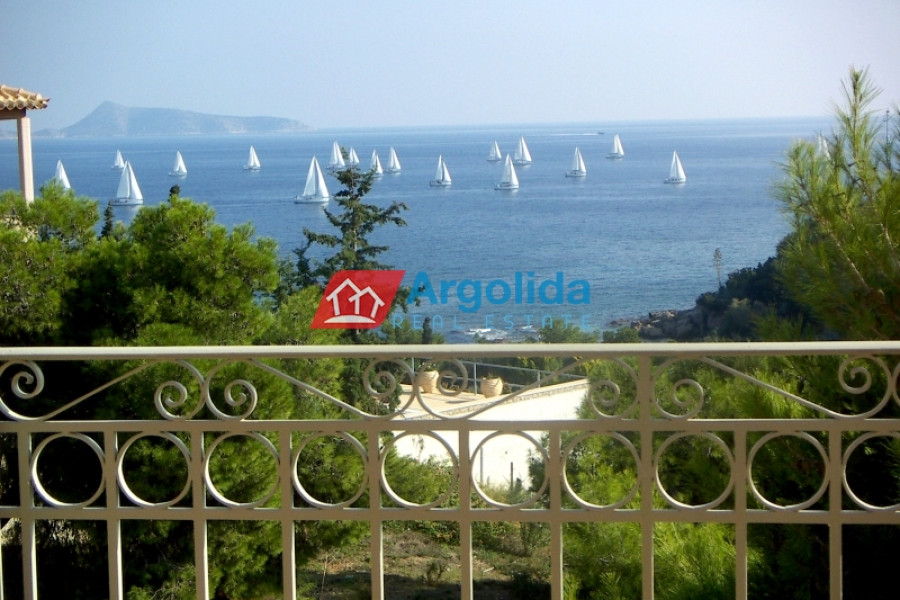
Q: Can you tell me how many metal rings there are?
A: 10